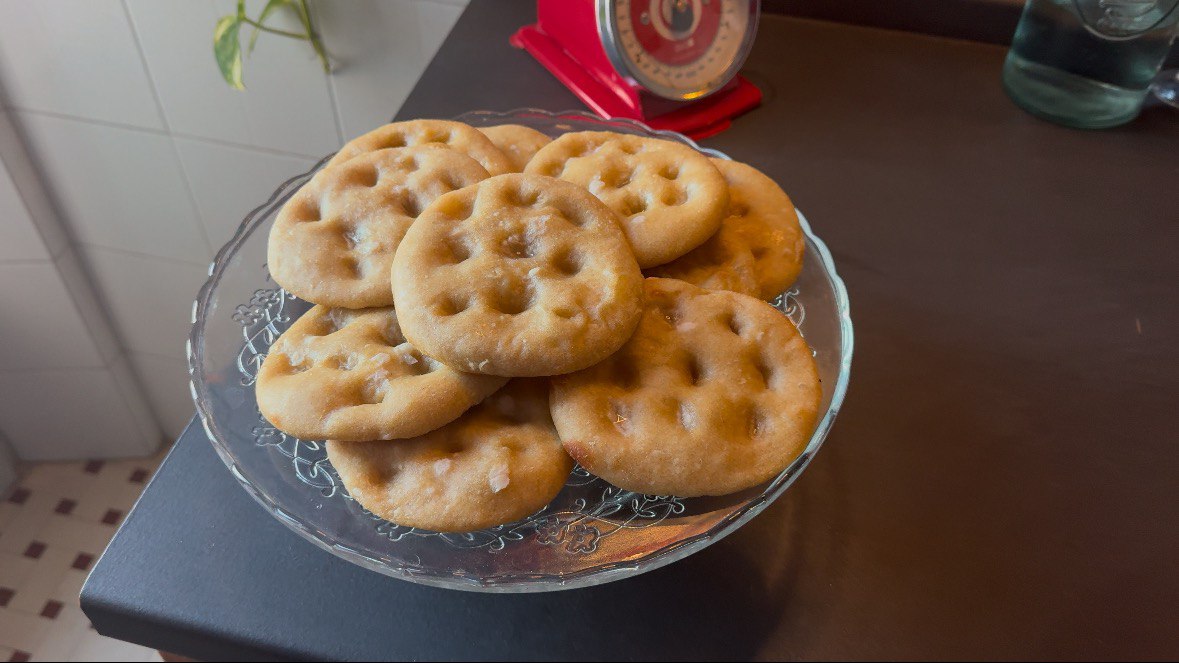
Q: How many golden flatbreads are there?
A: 9